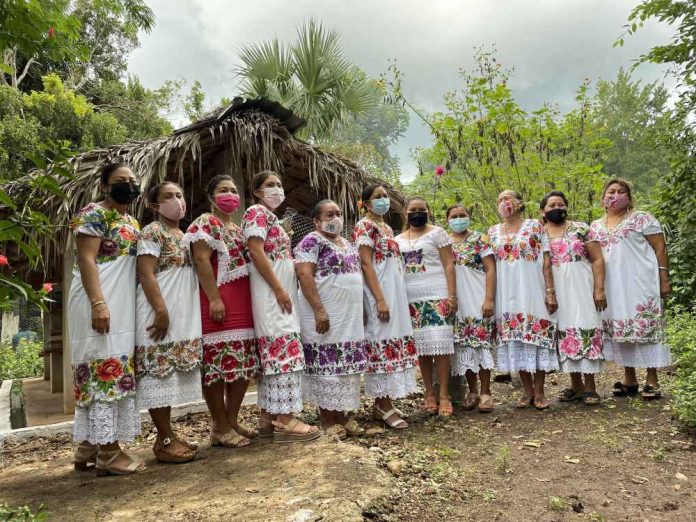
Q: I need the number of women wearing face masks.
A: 11